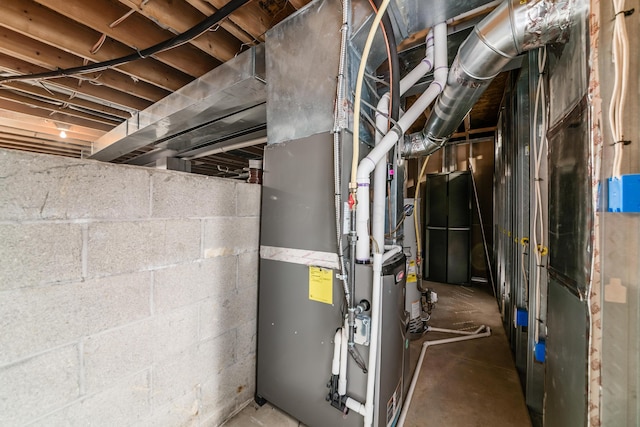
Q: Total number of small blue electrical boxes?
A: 3